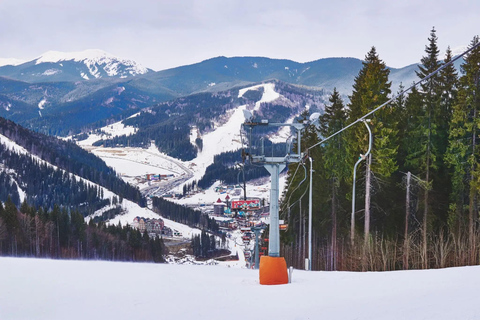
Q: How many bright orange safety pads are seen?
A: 1